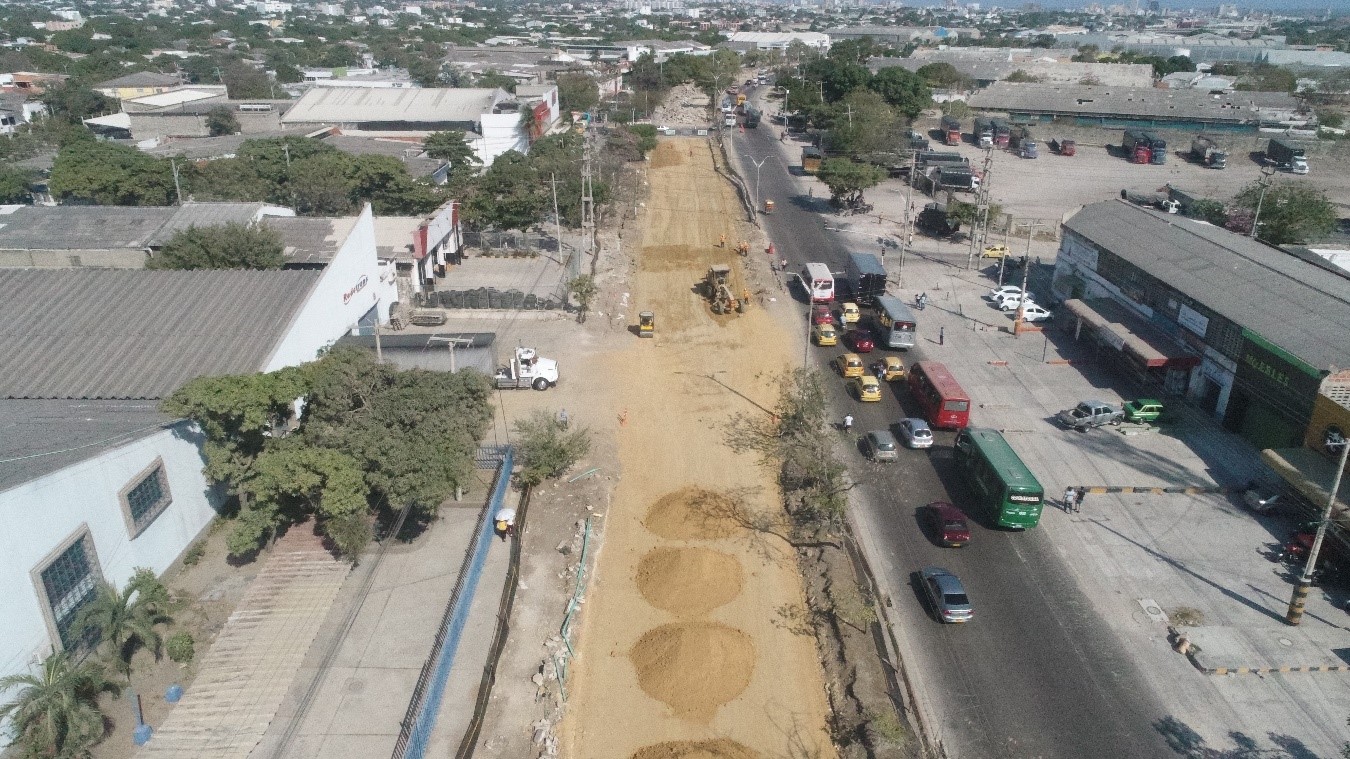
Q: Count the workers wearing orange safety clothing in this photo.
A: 4